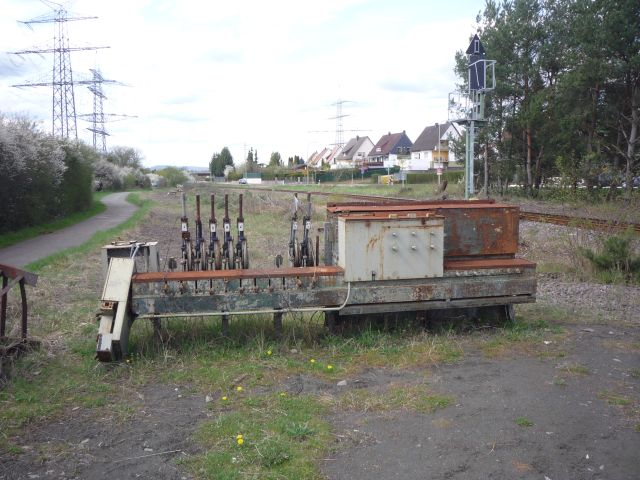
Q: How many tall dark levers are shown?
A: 7